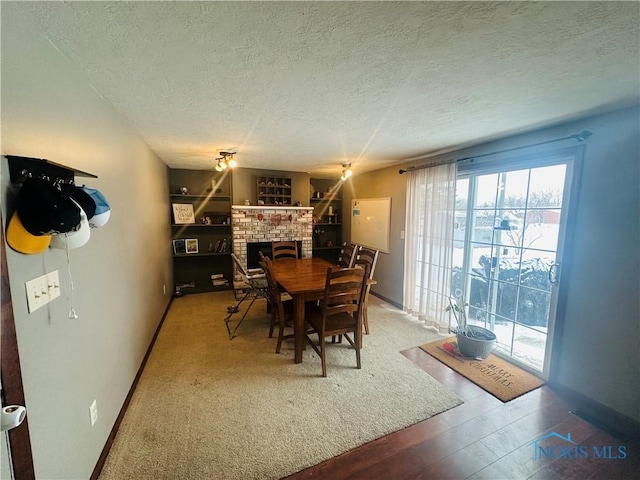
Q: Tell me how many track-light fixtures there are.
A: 2